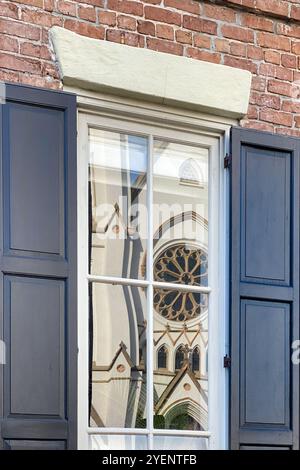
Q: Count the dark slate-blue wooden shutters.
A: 2